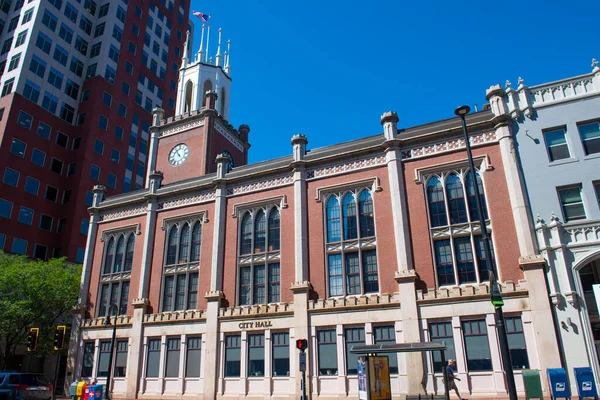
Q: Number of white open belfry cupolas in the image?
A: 1